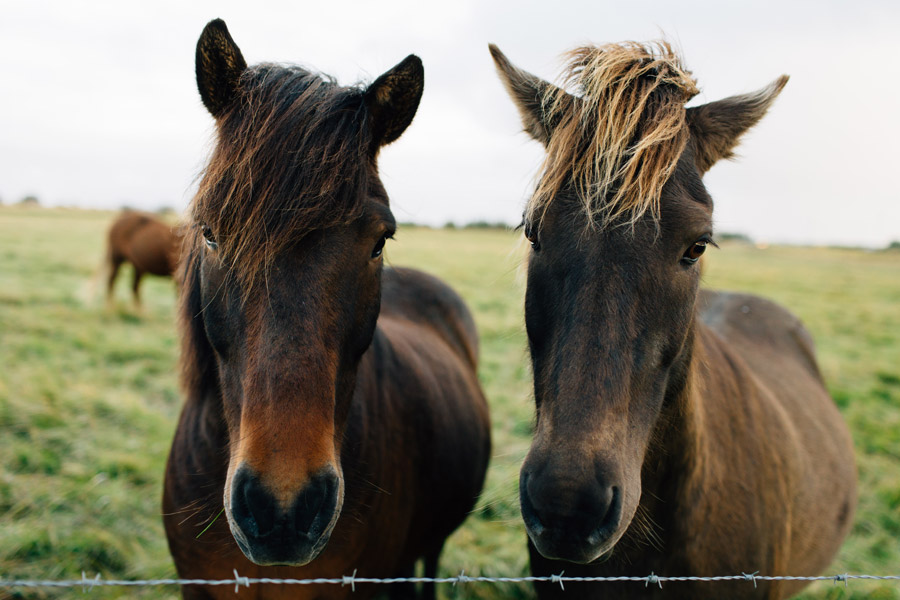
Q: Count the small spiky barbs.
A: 8